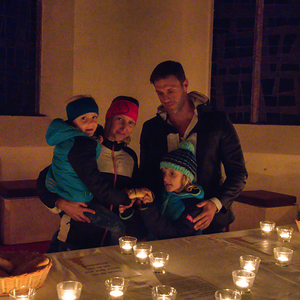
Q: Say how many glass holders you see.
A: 13